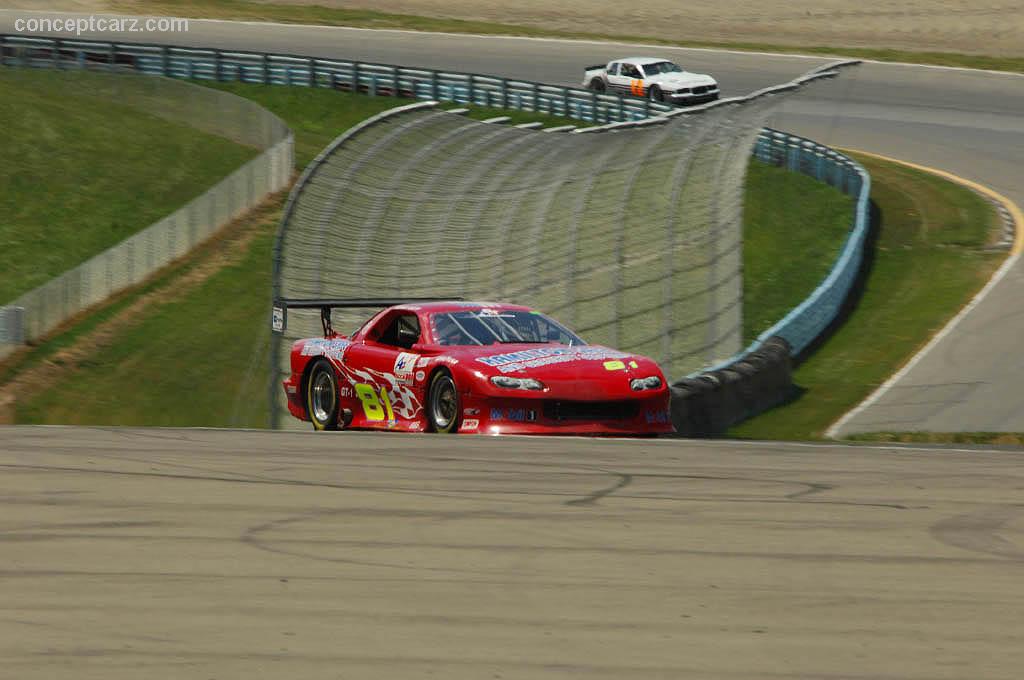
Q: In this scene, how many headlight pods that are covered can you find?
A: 2